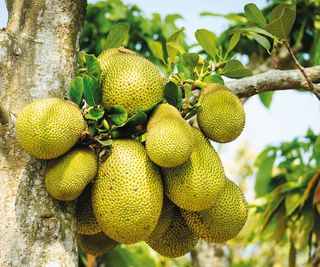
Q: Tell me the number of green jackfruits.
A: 11